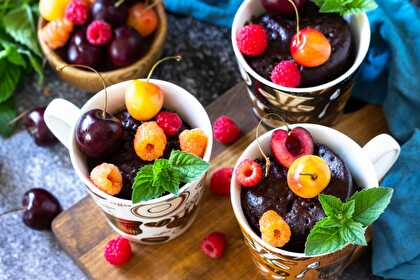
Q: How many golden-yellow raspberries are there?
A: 5